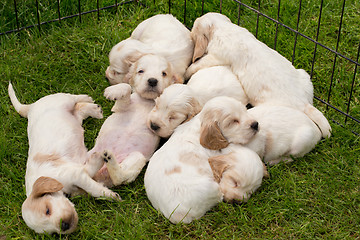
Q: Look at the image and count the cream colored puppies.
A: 7